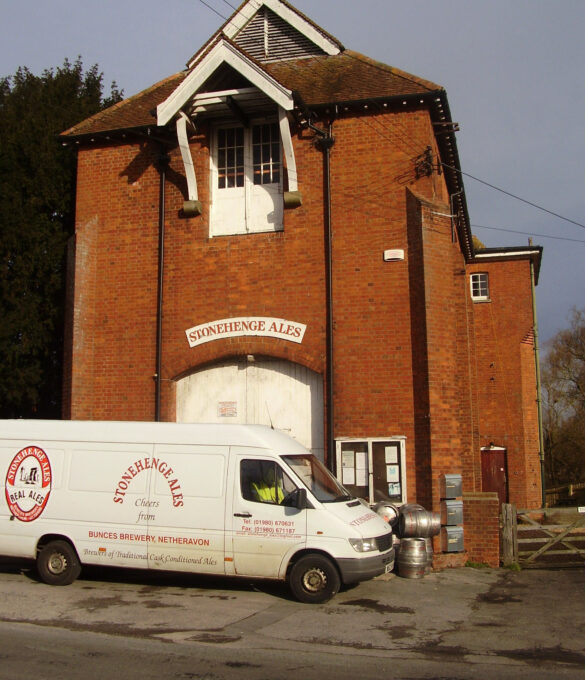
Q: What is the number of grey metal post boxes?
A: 3